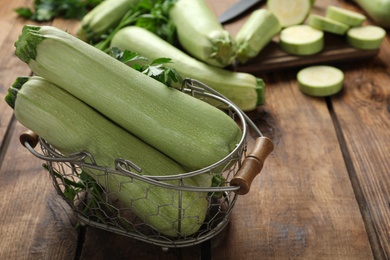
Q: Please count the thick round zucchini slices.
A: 5